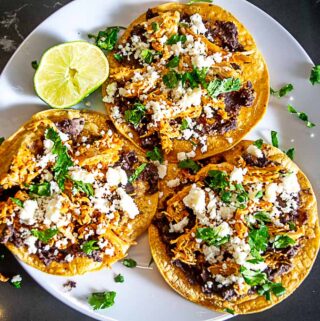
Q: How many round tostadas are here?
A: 3